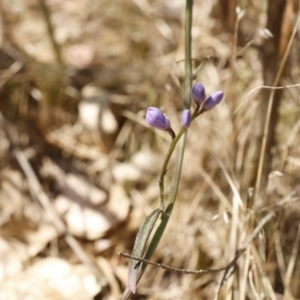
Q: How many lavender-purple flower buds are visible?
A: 4